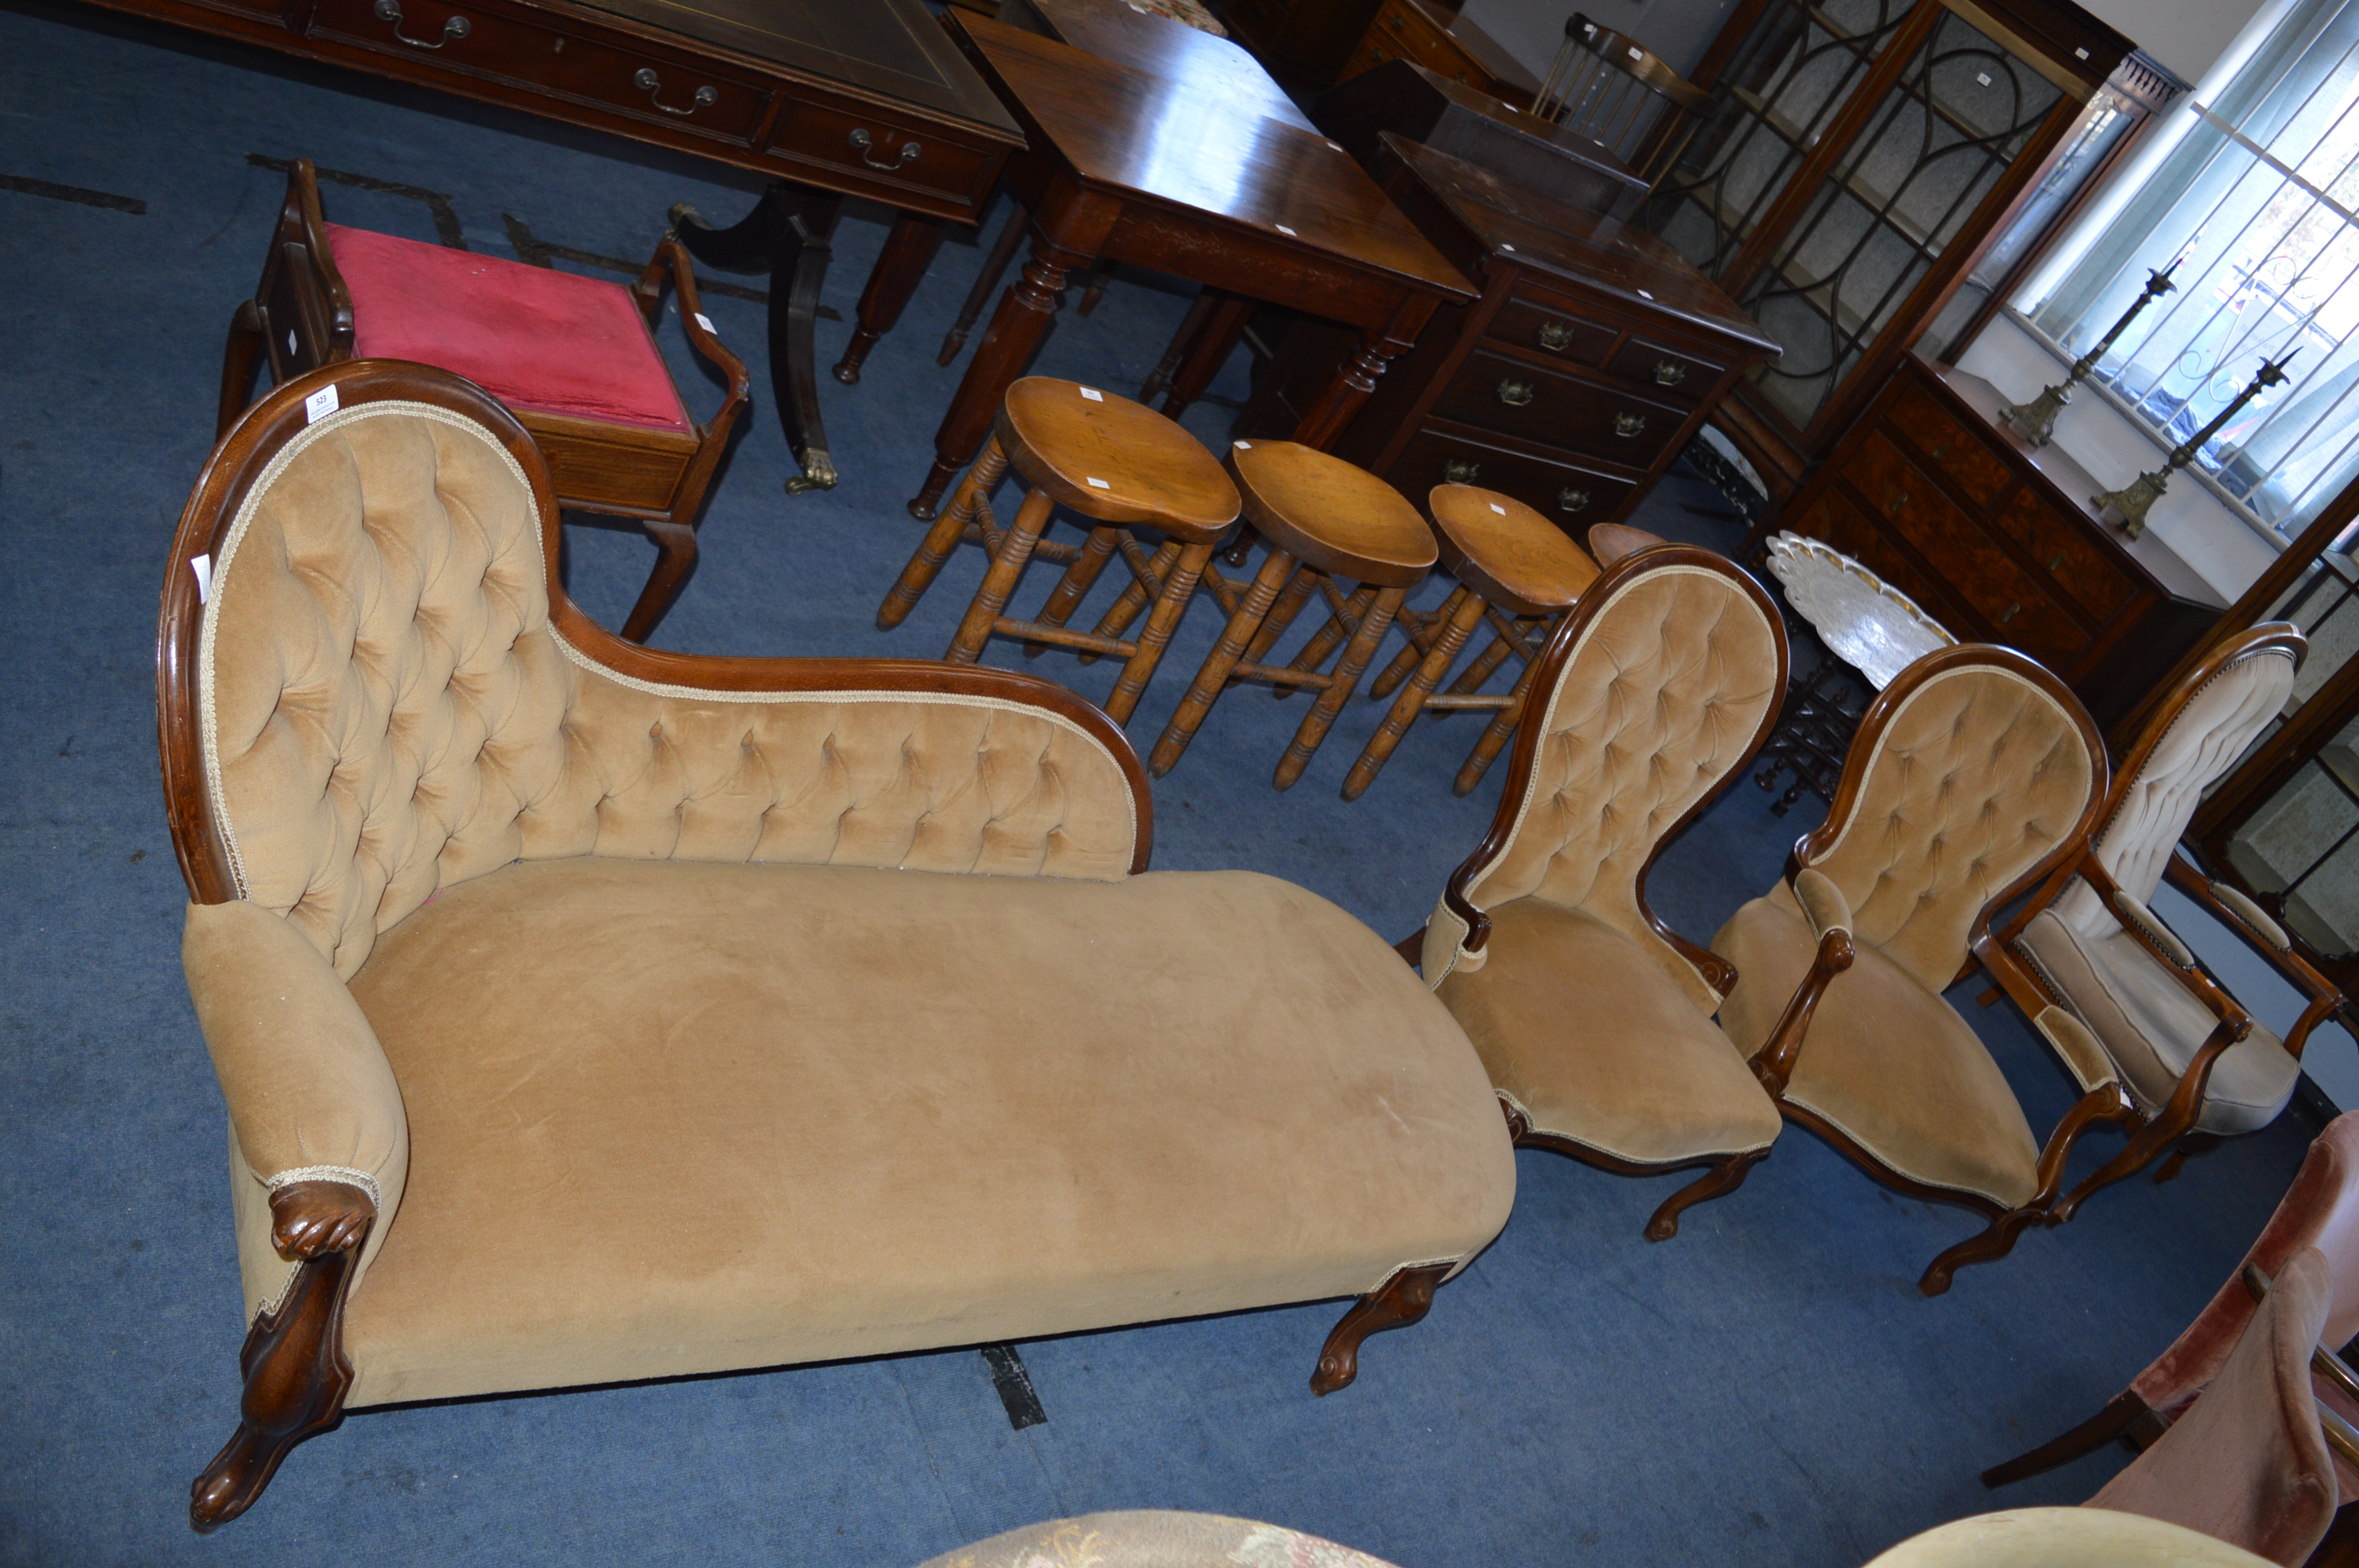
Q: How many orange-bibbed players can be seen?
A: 0